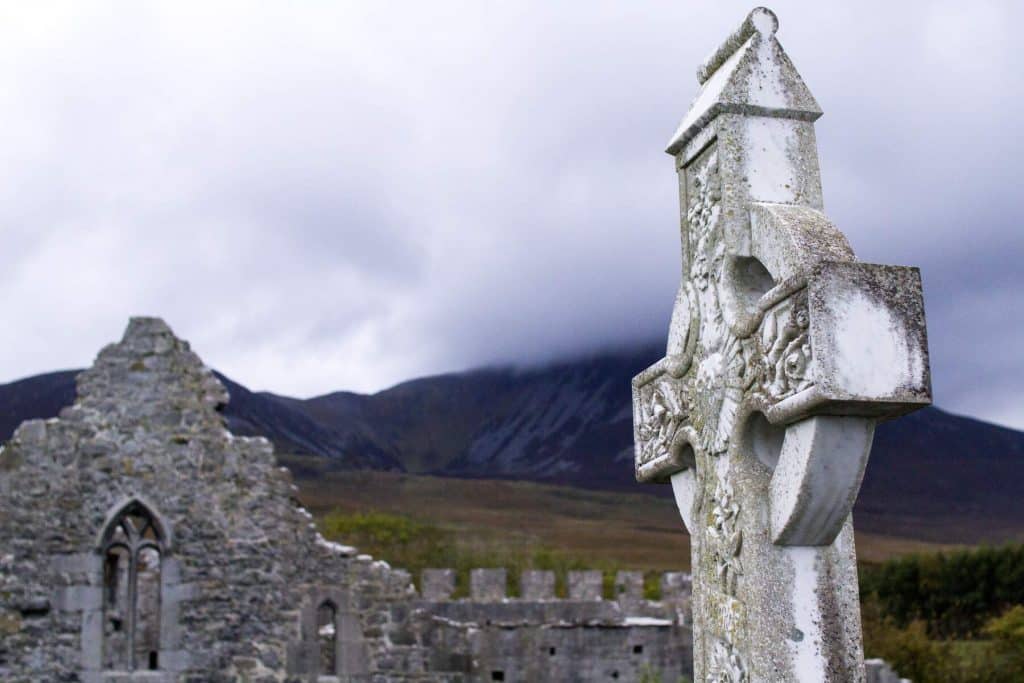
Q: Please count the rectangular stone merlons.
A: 6